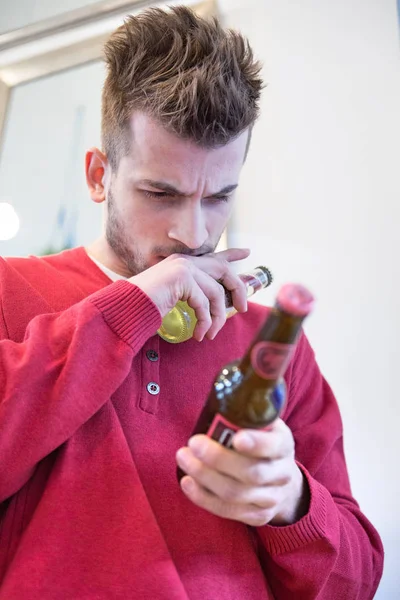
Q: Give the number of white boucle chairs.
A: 0